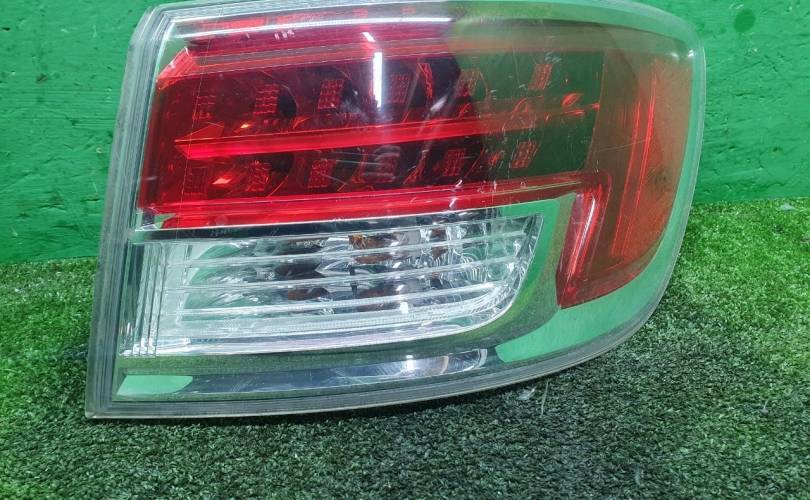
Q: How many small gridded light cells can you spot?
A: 12